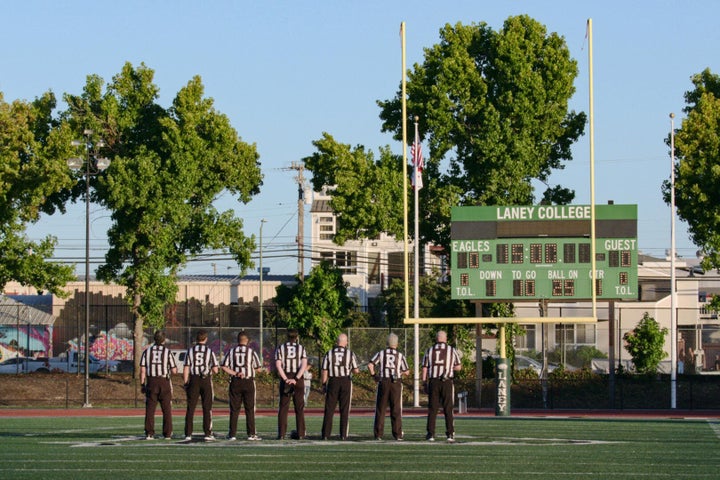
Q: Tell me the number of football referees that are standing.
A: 7